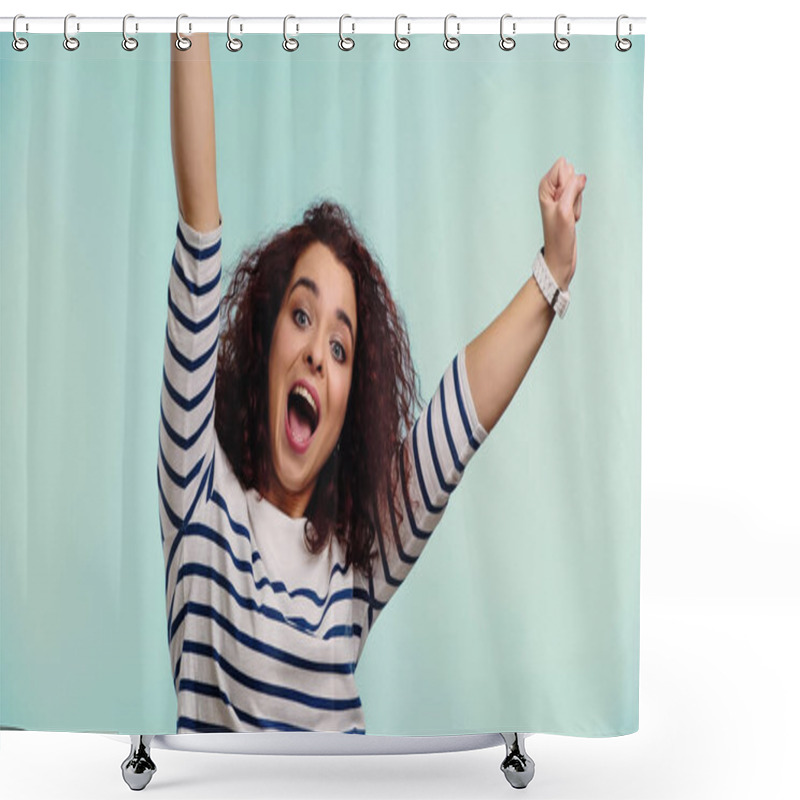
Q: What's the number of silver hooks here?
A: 12